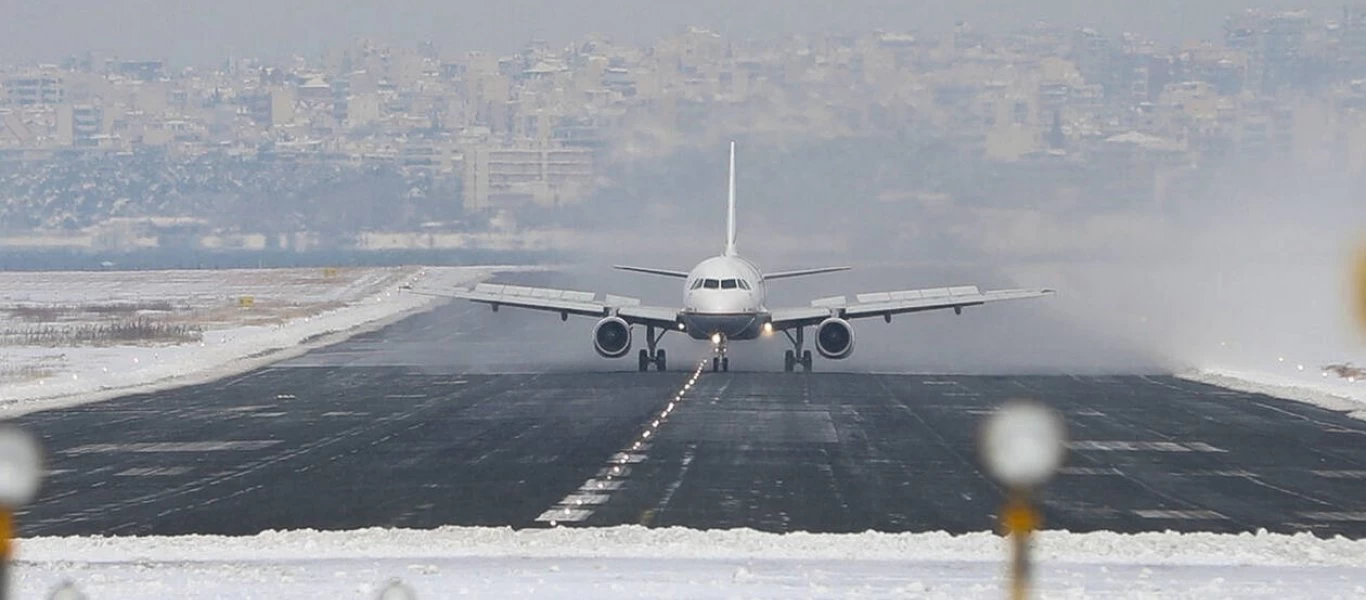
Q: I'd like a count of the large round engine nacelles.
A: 2